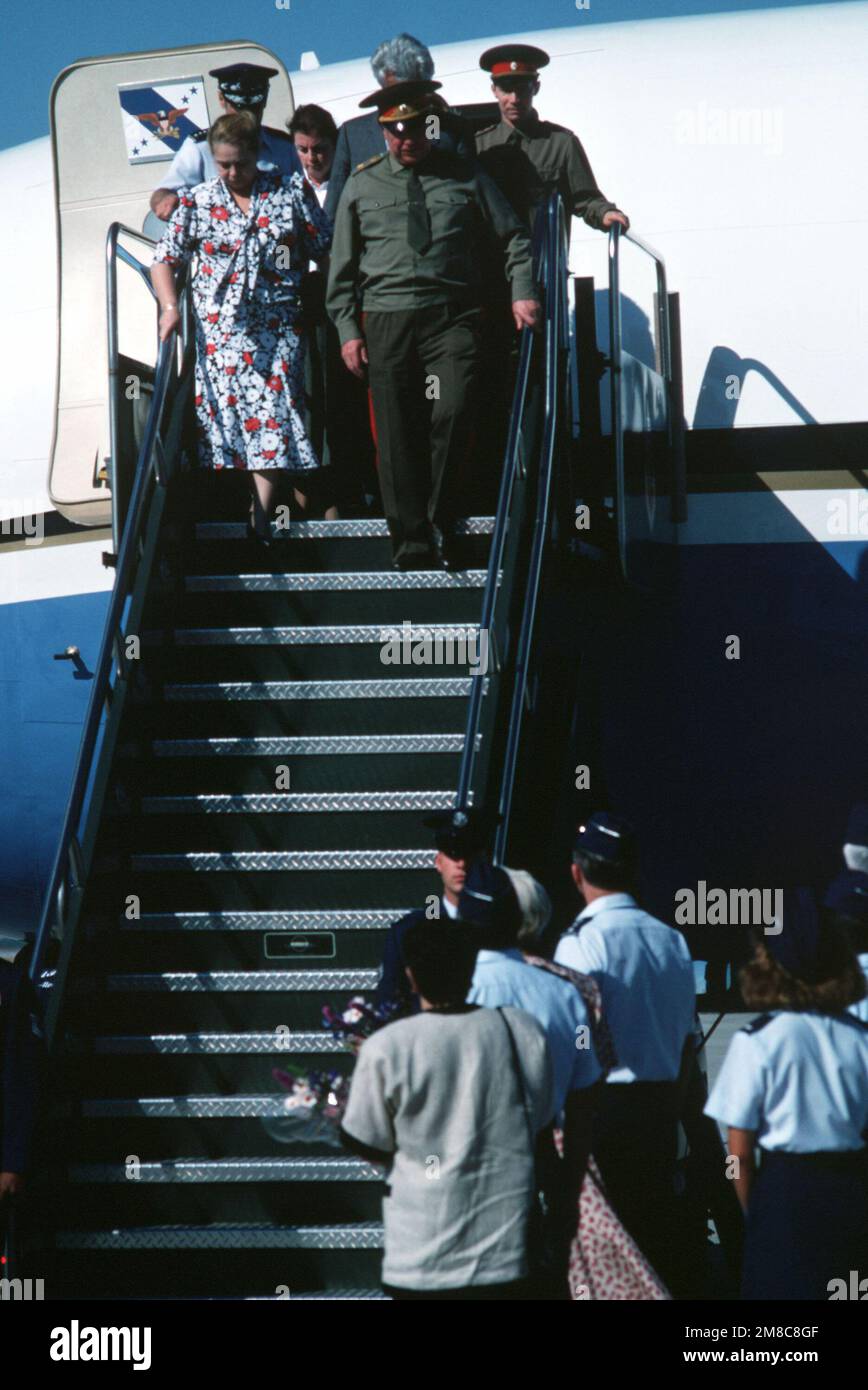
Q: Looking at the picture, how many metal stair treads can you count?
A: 14